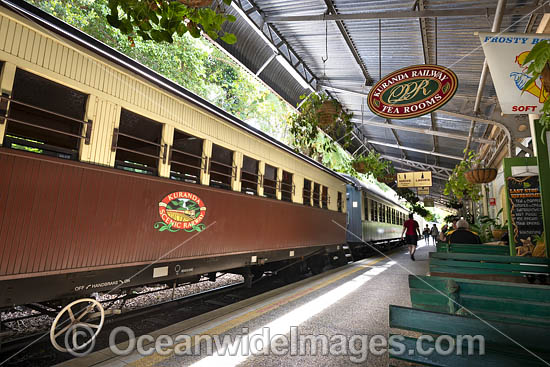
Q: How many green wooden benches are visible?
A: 4